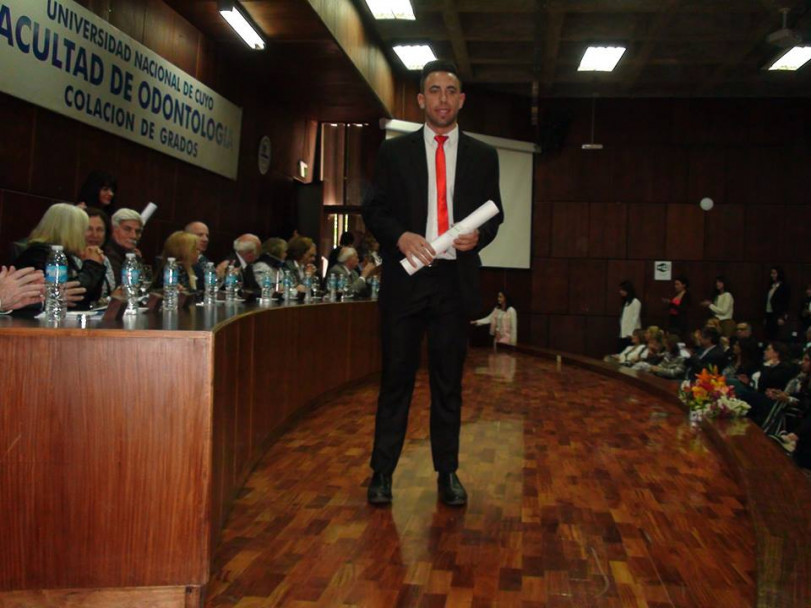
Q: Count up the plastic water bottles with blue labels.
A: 11